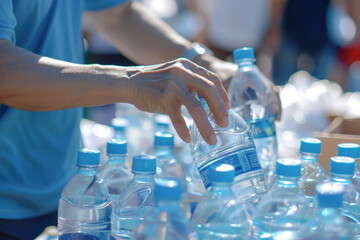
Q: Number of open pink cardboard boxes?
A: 0